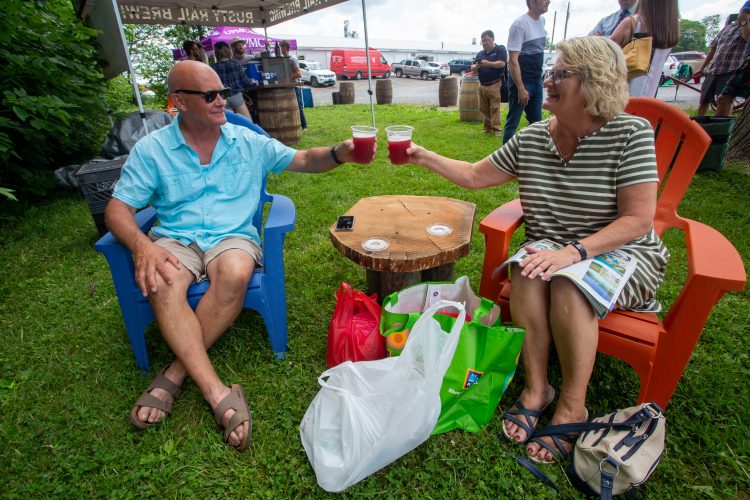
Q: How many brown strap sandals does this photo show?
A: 2